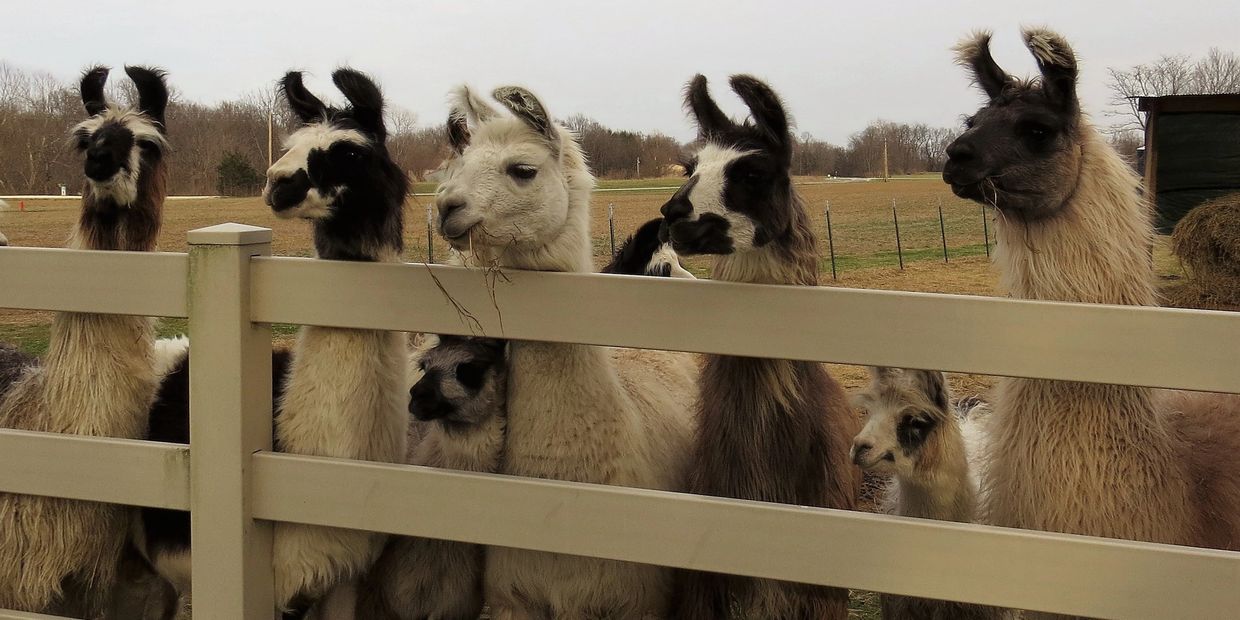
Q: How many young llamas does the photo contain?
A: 2